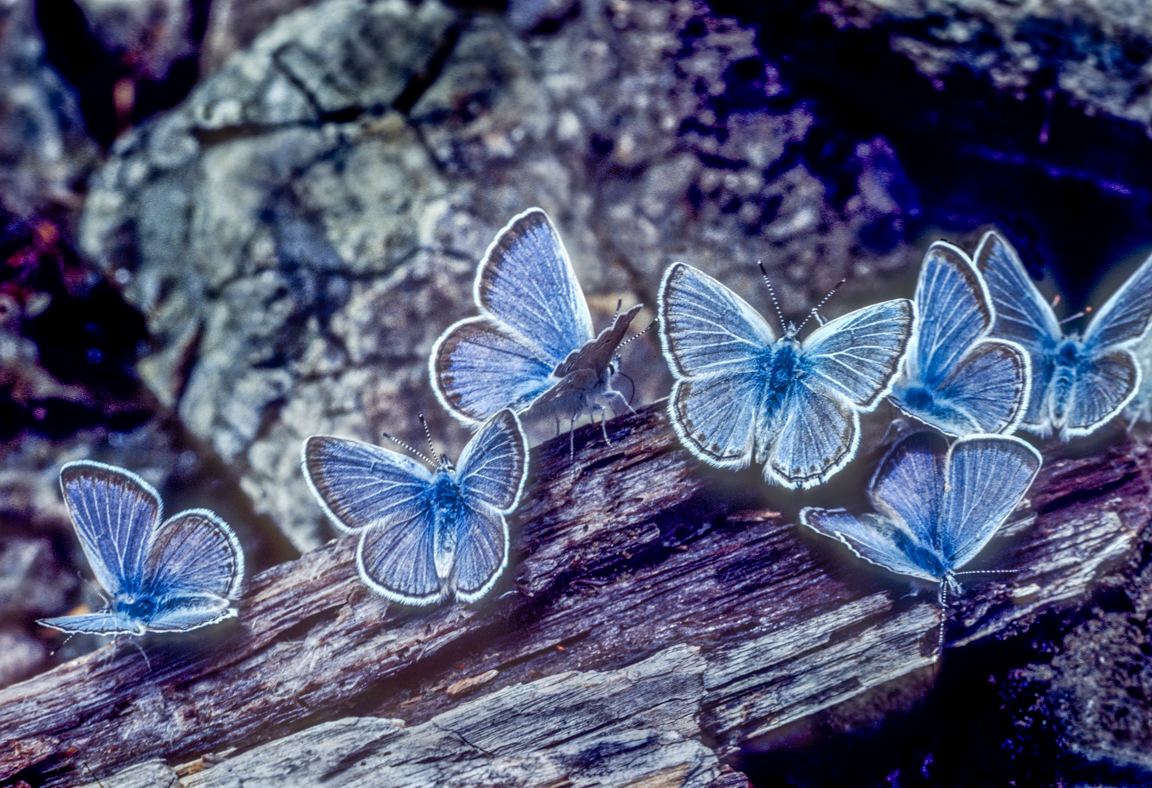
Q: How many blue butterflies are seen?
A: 7